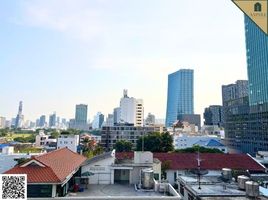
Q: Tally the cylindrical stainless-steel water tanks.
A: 4